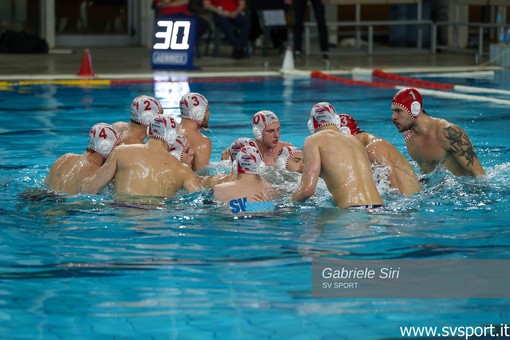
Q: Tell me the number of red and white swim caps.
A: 12